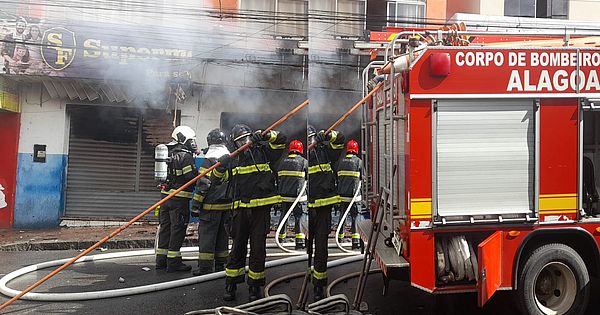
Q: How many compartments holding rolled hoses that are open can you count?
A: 1